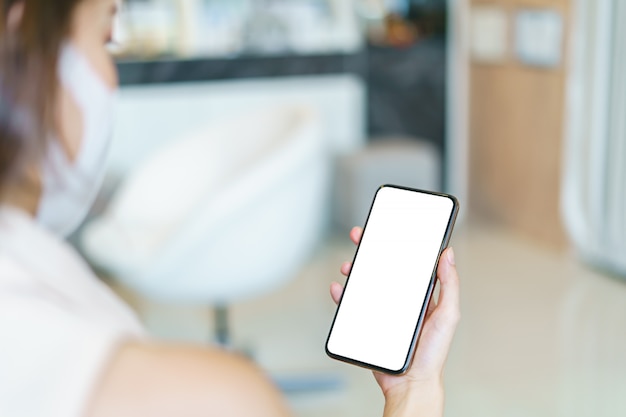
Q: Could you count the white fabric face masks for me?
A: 1